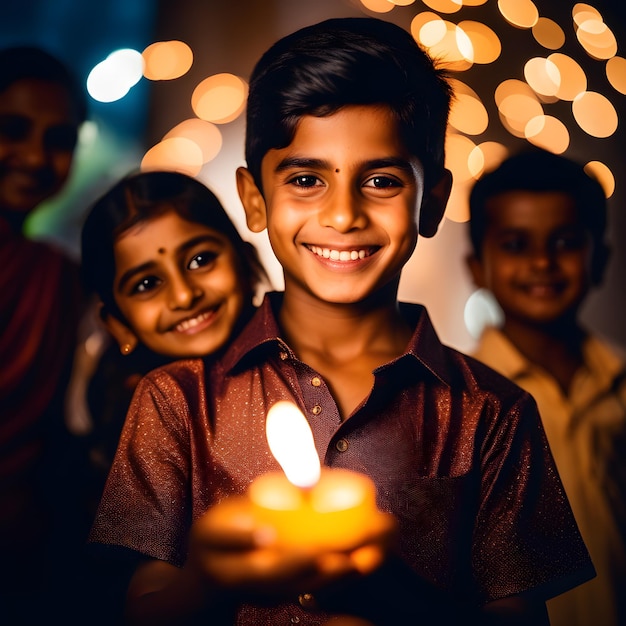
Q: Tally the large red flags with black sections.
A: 0